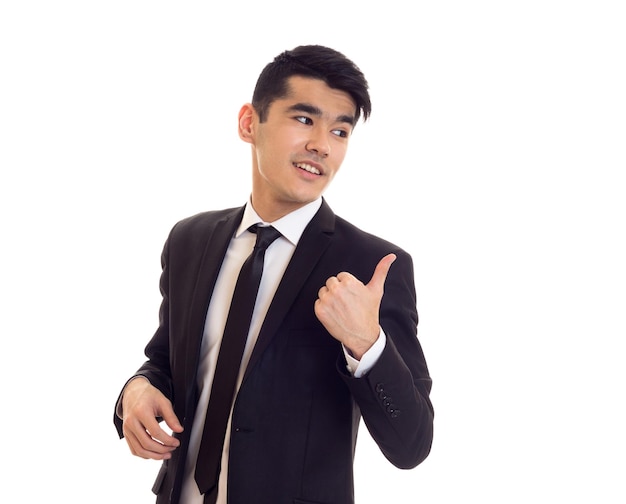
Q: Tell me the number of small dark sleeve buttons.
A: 5